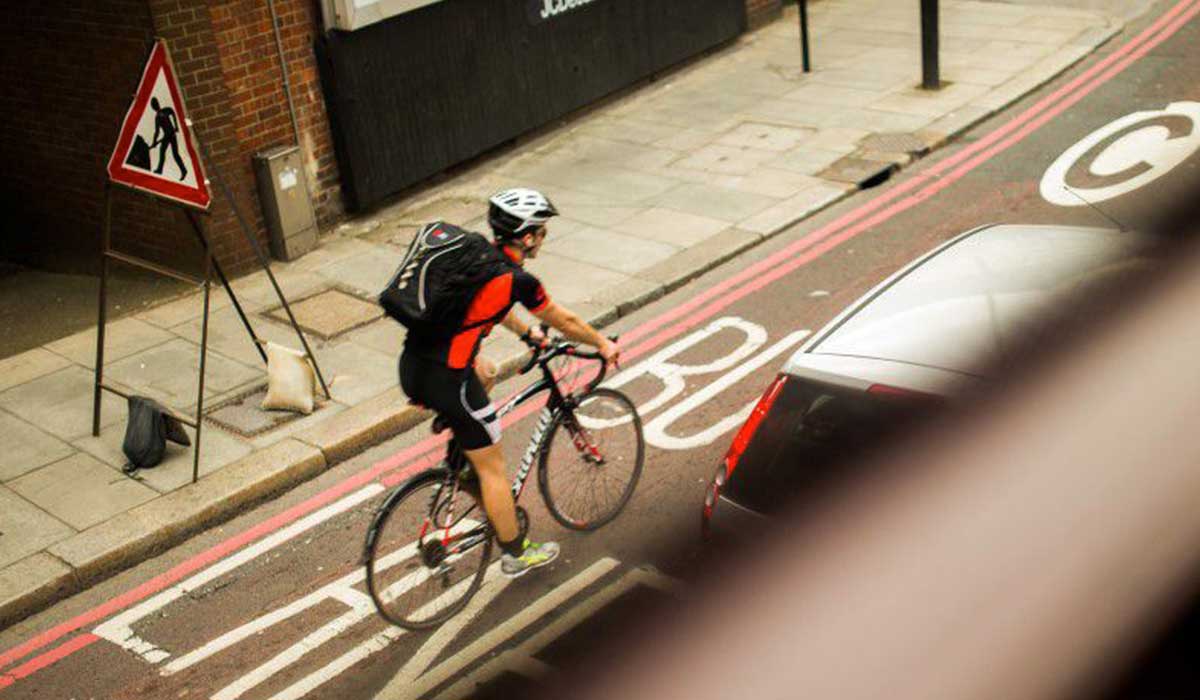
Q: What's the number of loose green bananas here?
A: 0